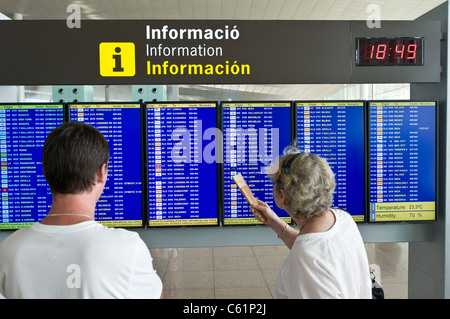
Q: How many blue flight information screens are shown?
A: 6